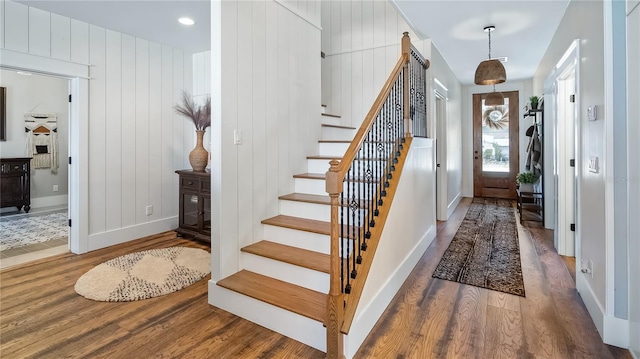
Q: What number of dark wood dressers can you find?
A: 2